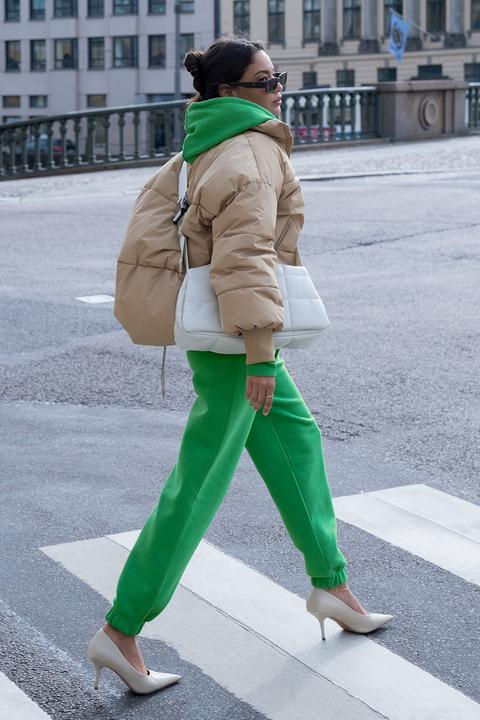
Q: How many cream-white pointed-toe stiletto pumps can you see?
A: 2